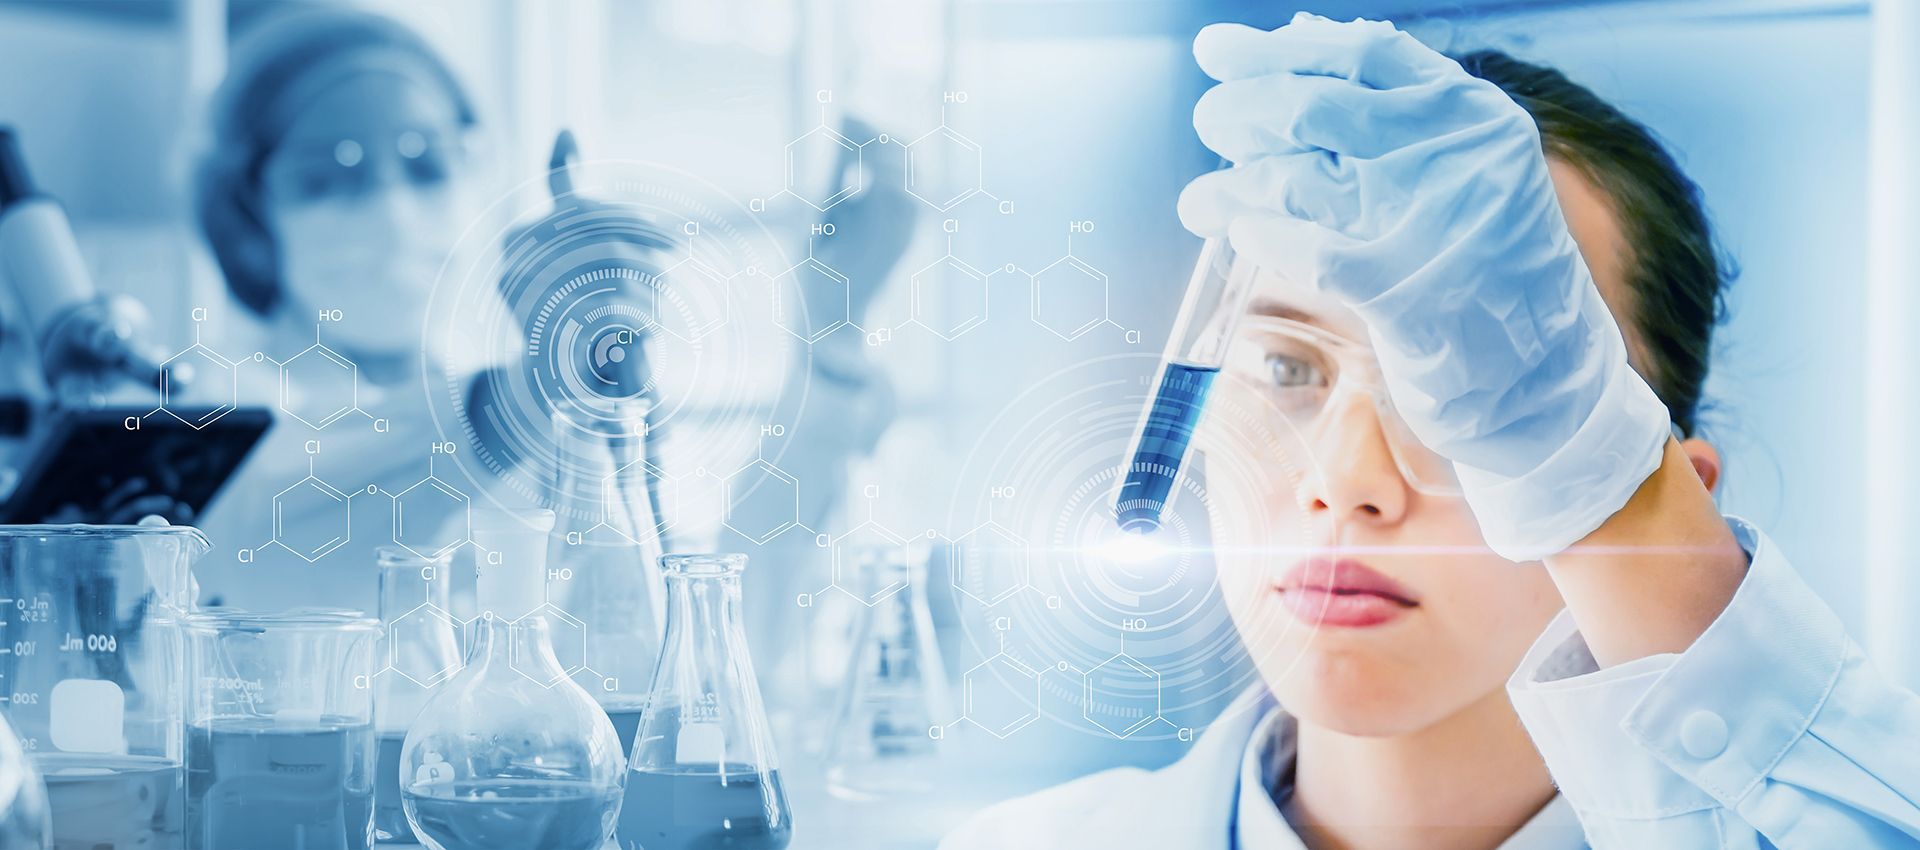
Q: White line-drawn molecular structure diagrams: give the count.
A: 9